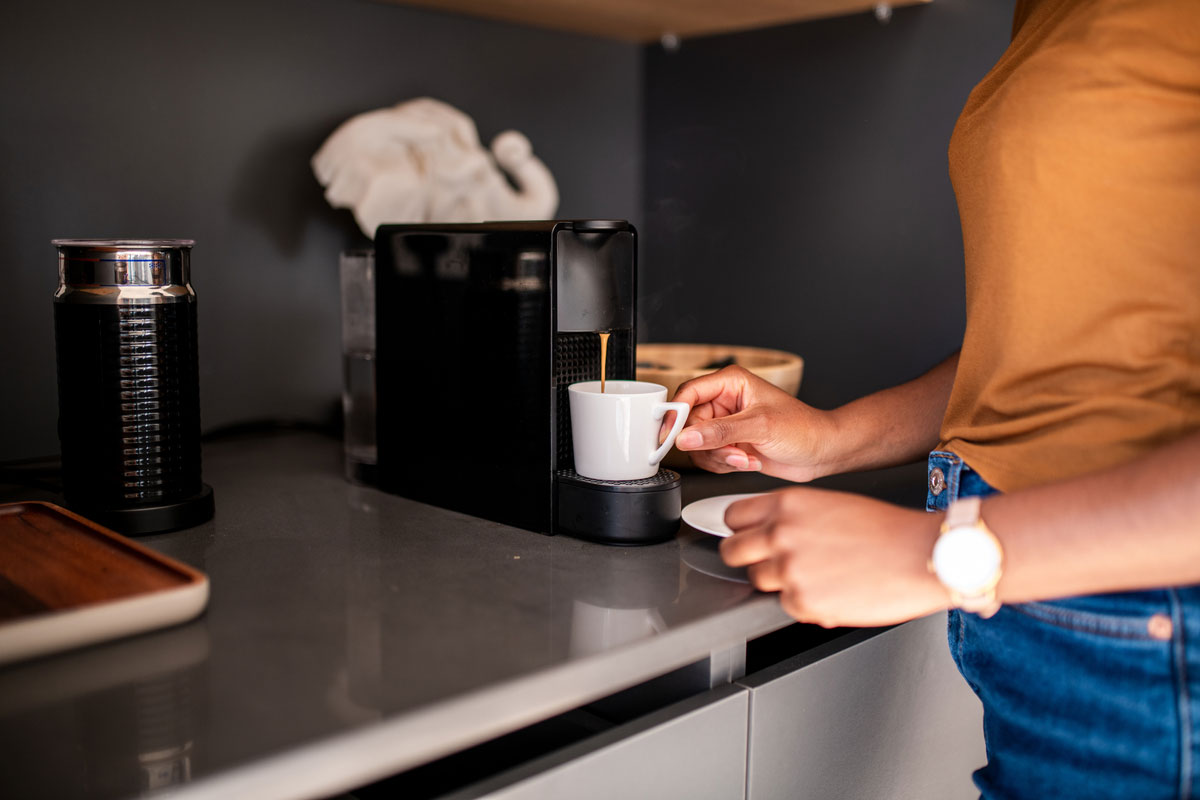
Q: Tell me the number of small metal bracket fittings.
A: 2